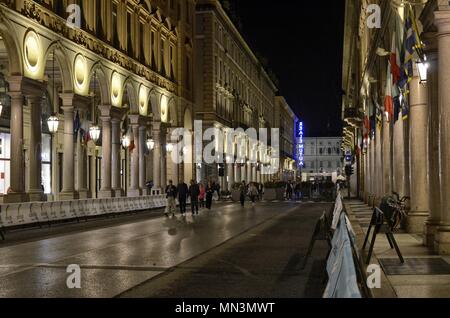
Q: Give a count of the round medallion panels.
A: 5